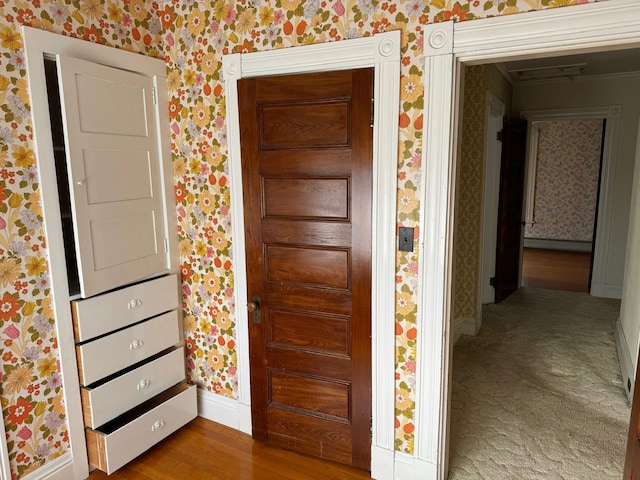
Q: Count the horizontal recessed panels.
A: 5